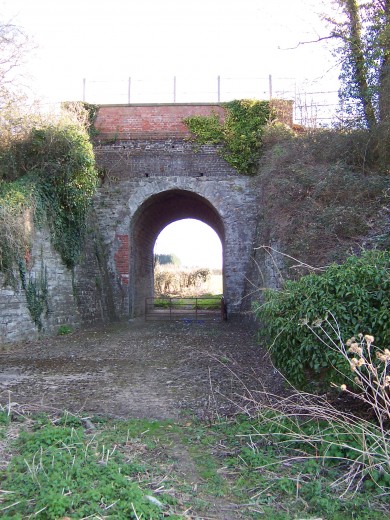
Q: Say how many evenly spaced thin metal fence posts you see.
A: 5